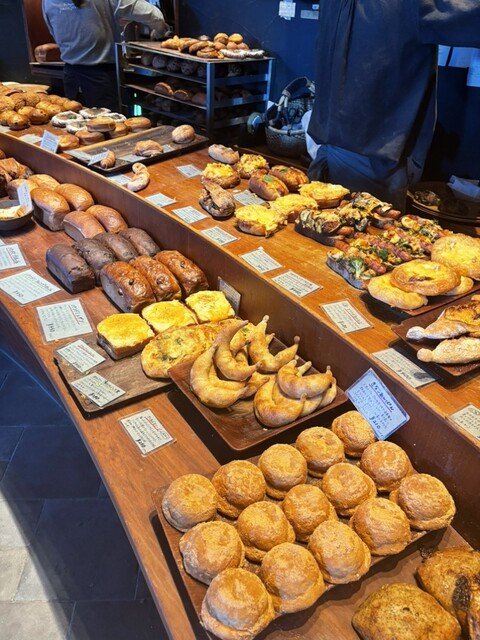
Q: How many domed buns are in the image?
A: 15